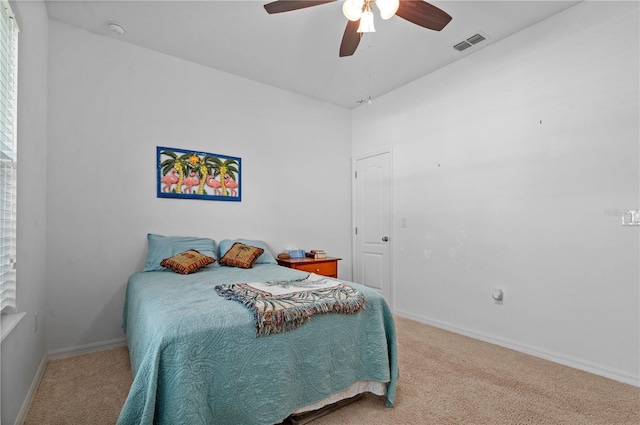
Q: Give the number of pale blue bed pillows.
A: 2